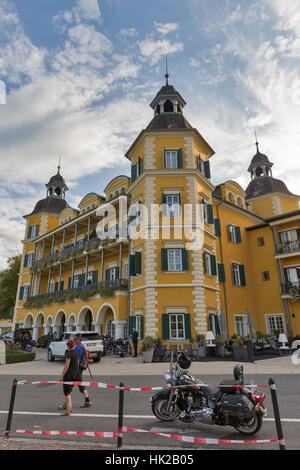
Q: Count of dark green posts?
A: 3